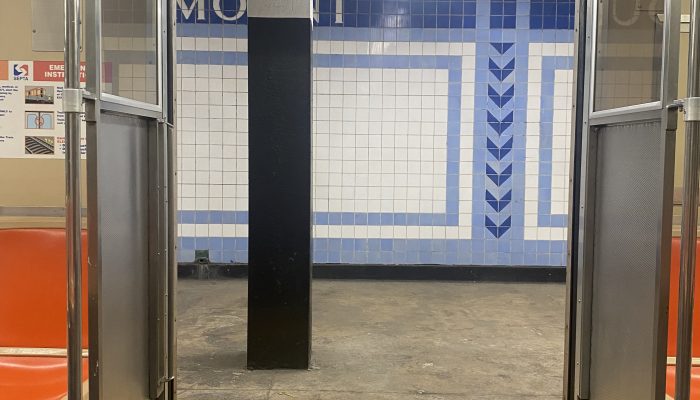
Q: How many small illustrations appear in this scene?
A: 3